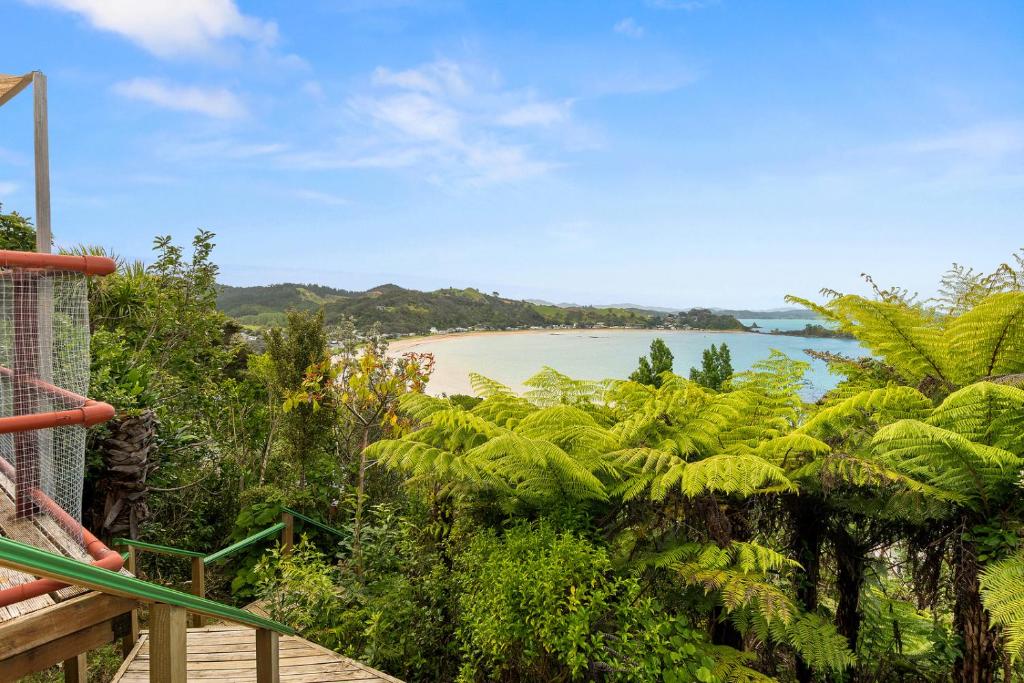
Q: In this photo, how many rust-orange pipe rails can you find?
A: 3